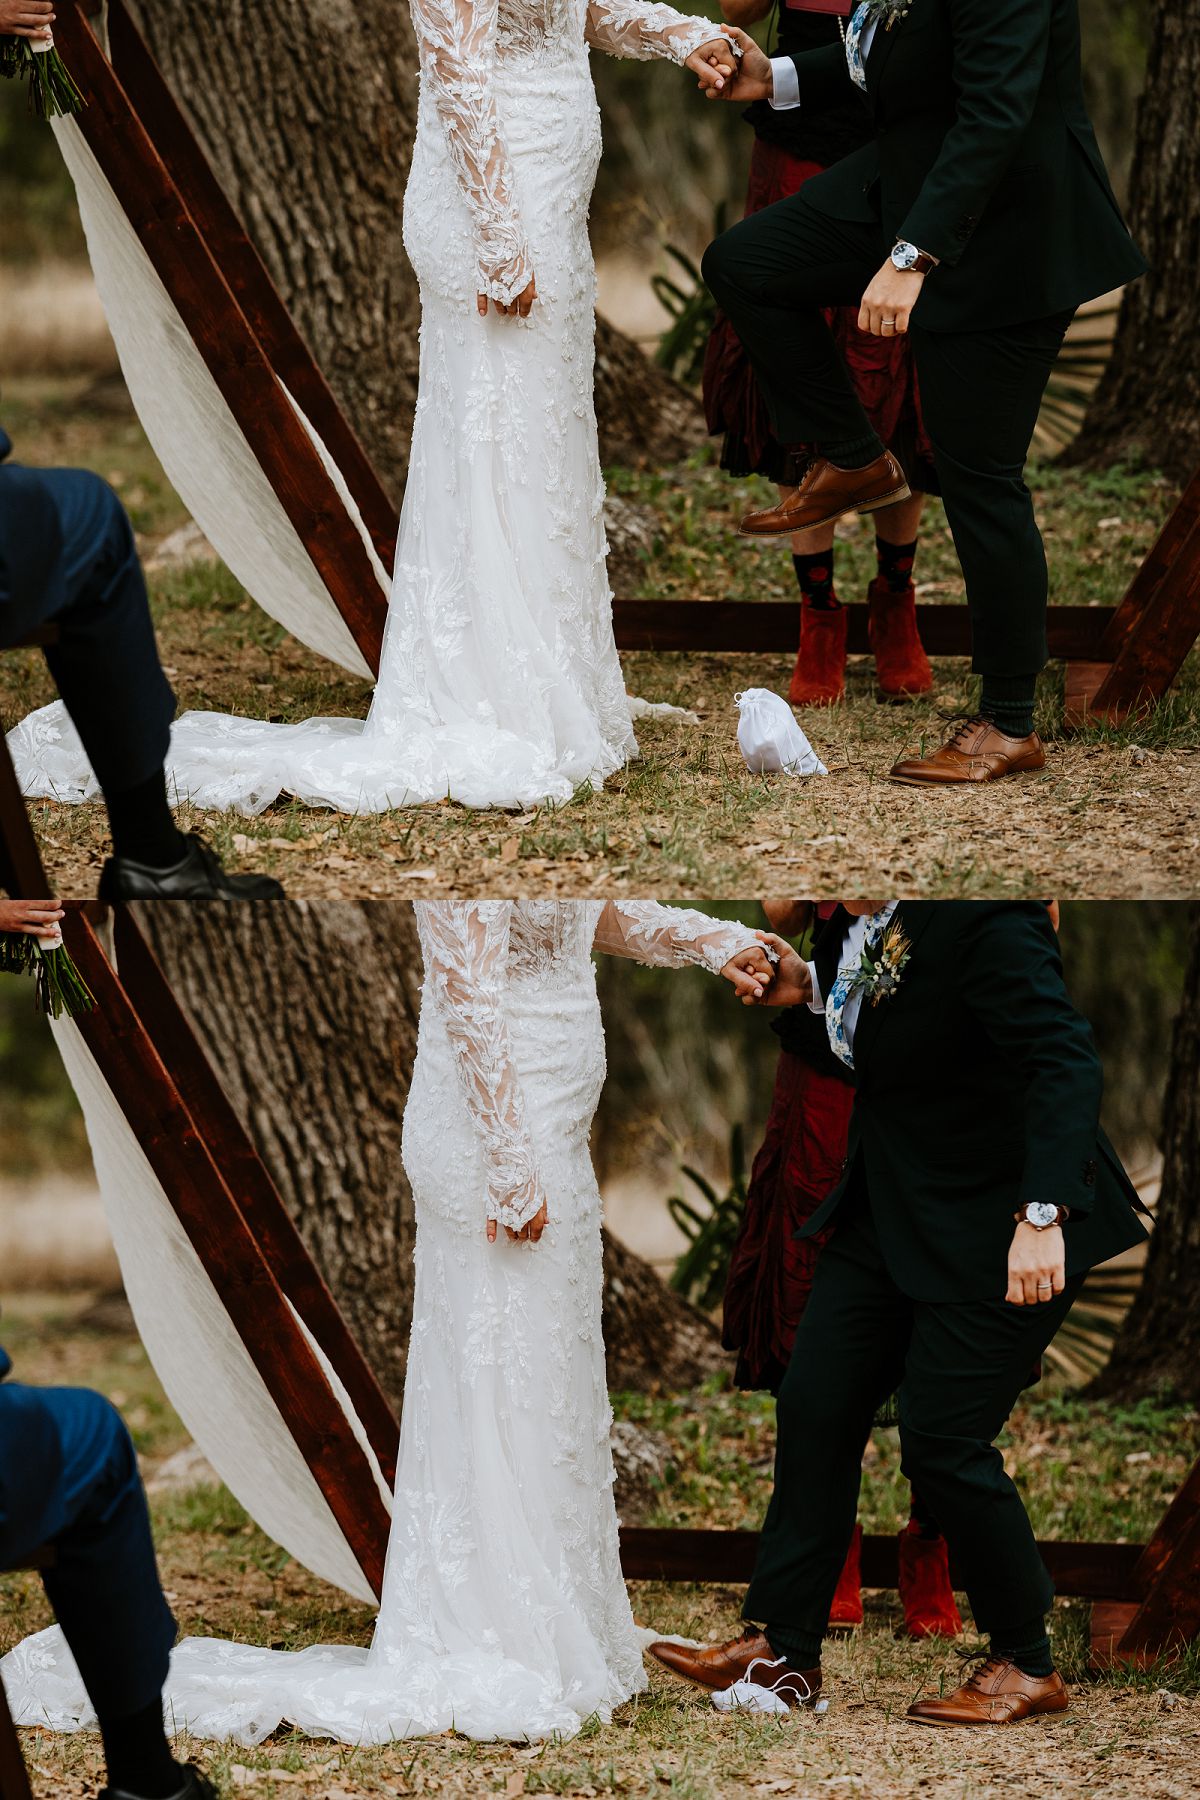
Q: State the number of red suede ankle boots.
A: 4